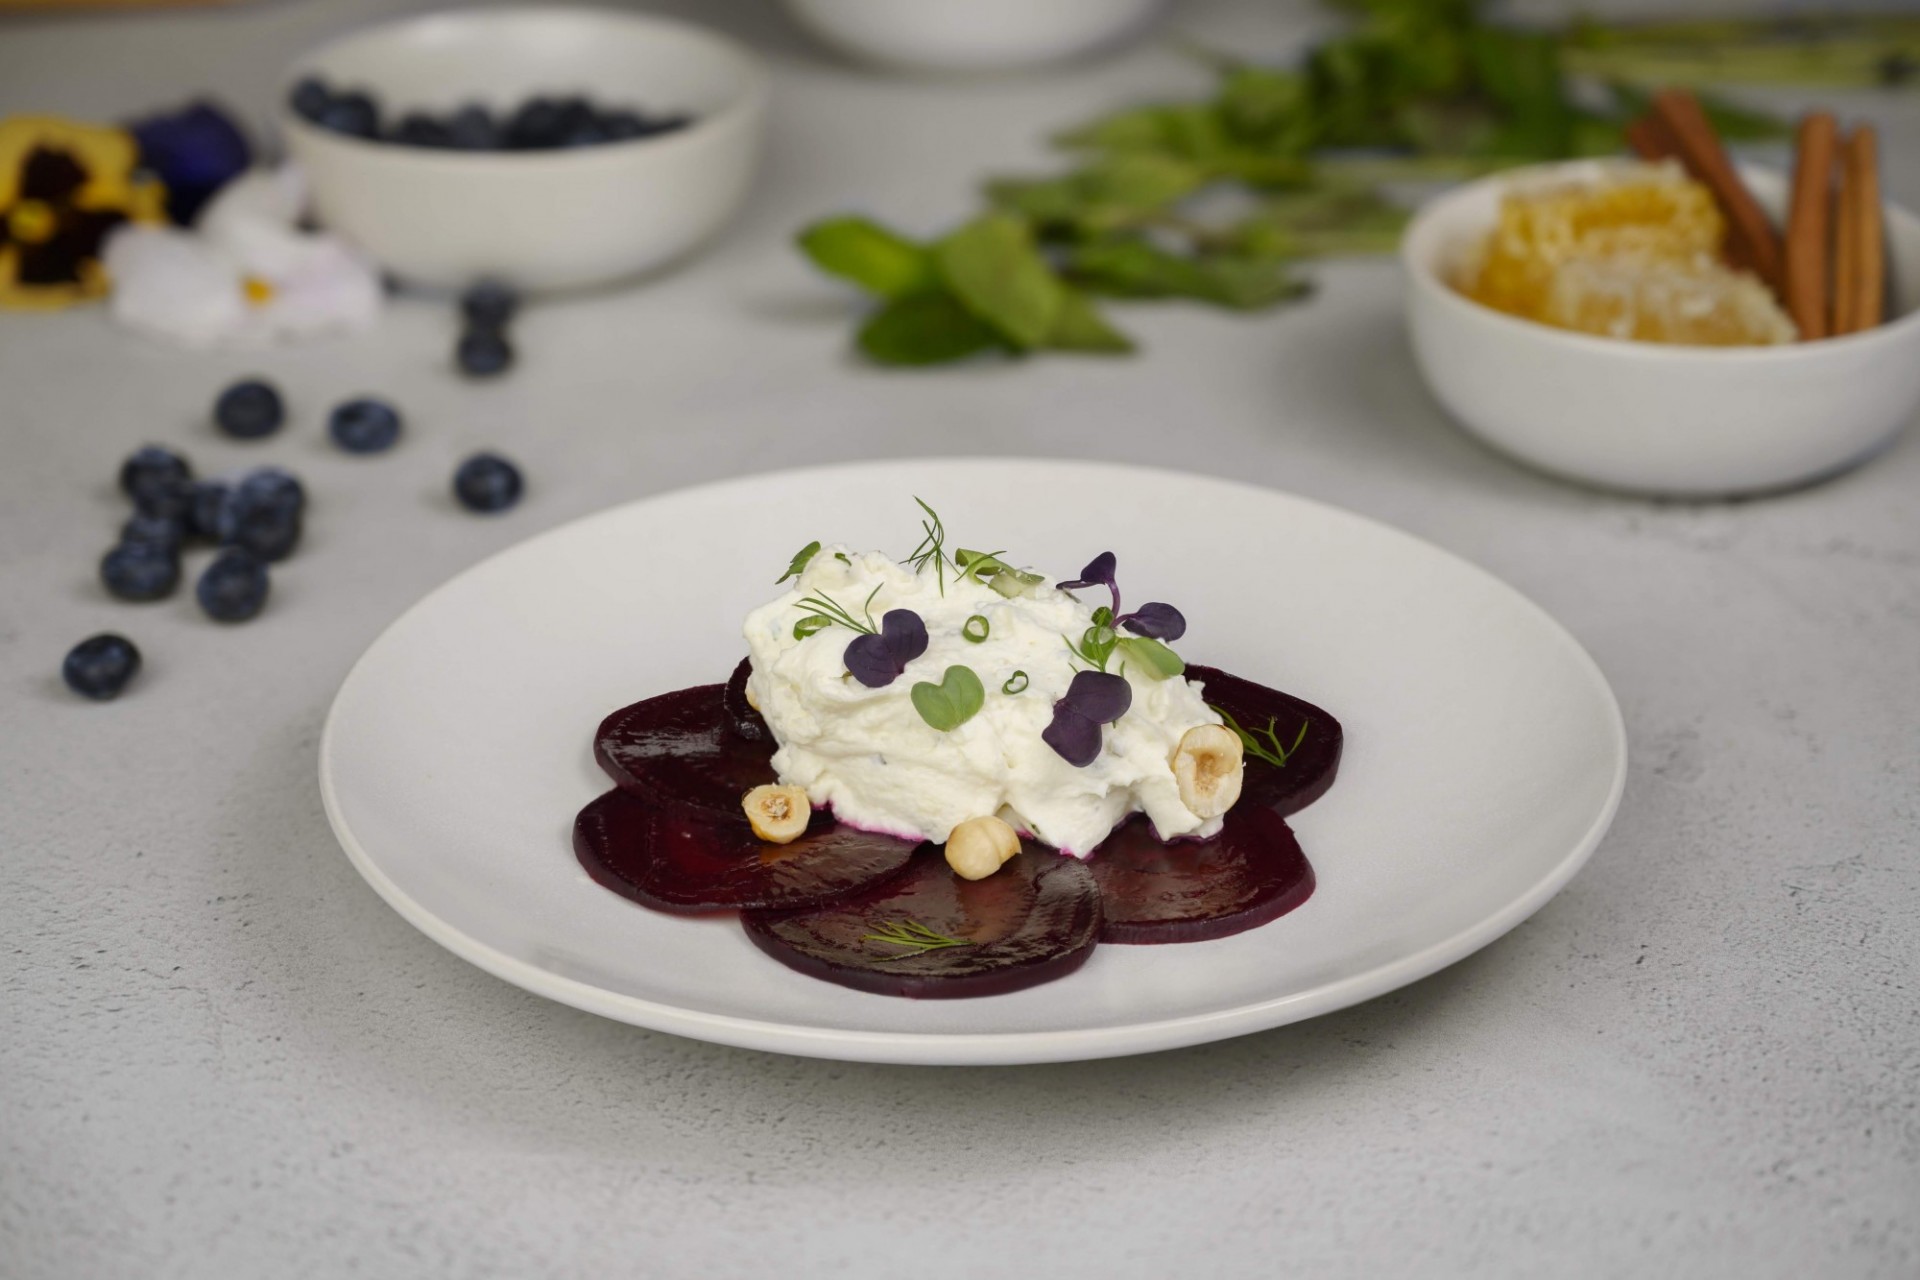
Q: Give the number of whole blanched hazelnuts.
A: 1